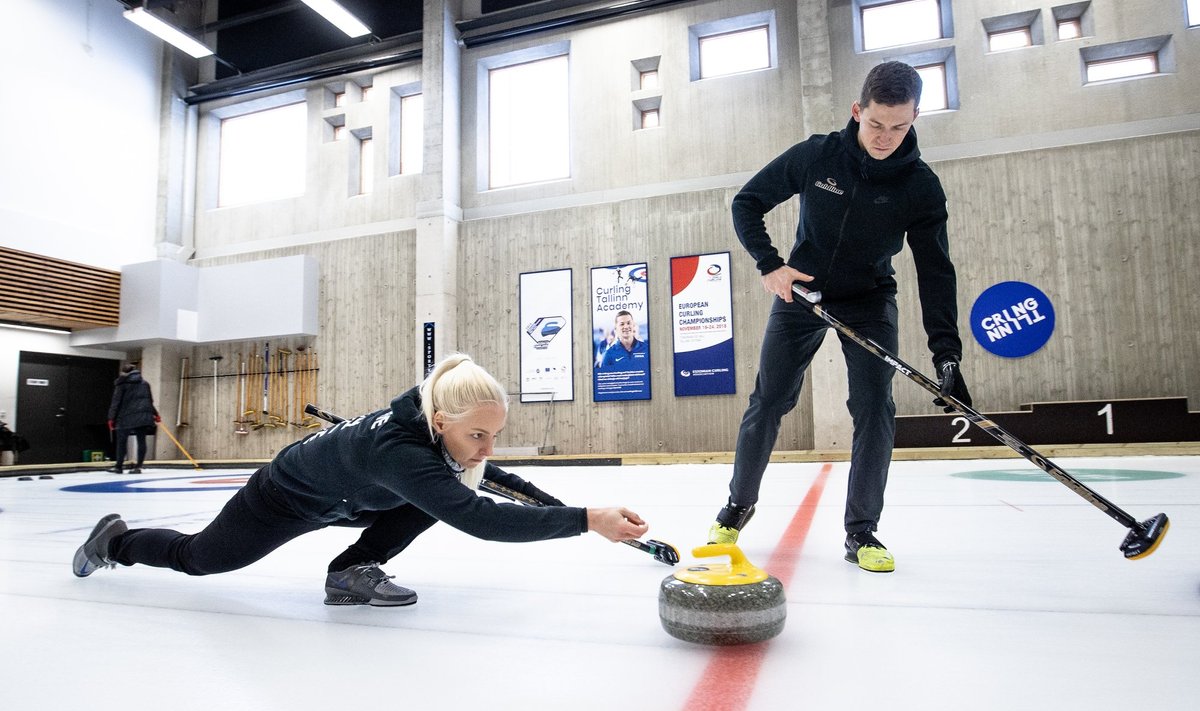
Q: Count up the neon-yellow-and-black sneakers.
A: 2